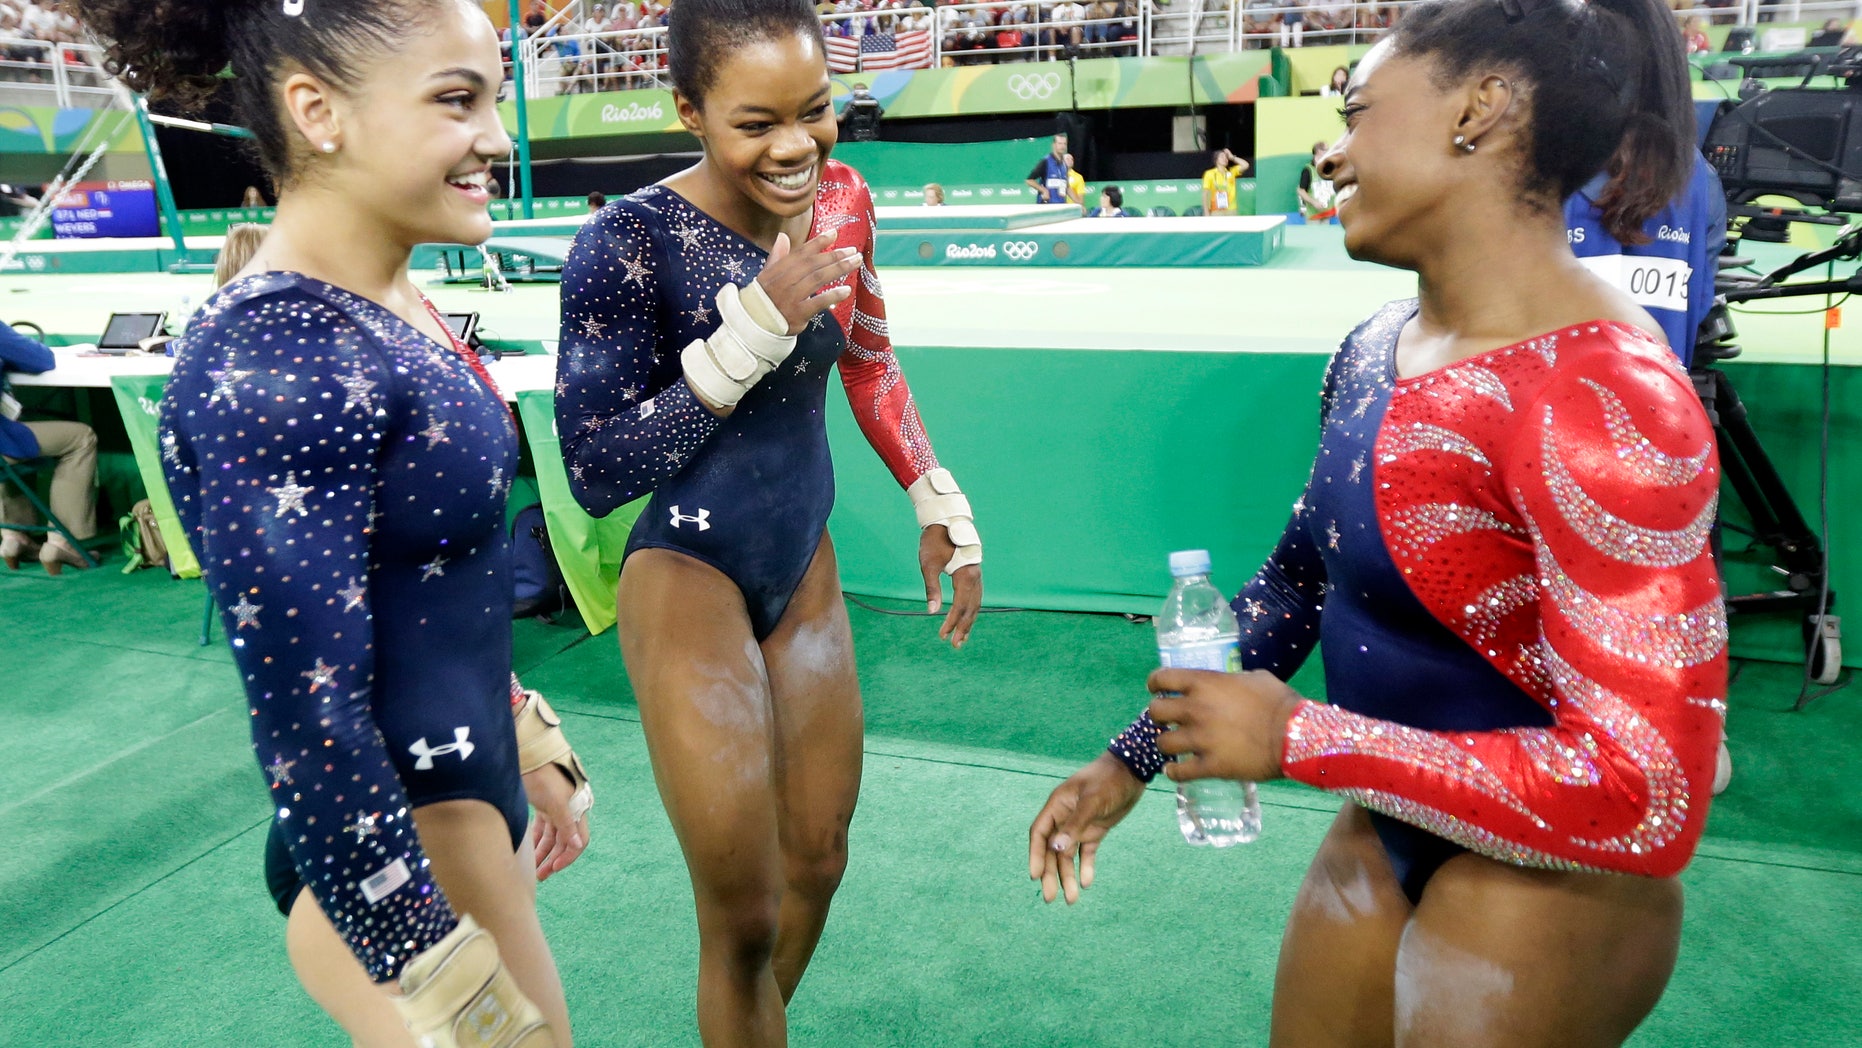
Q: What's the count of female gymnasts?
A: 3